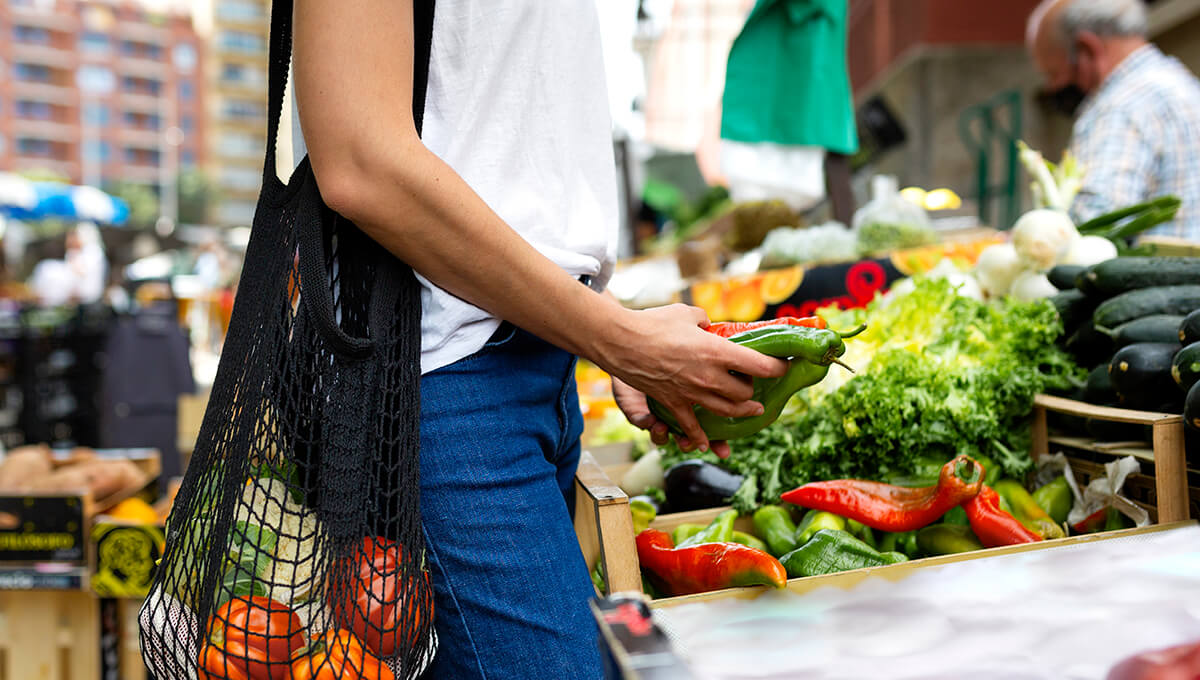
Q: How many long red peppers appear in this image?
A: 4